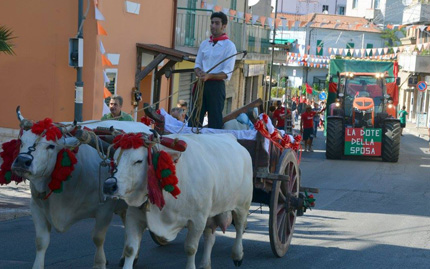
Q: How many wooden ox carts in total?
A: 1